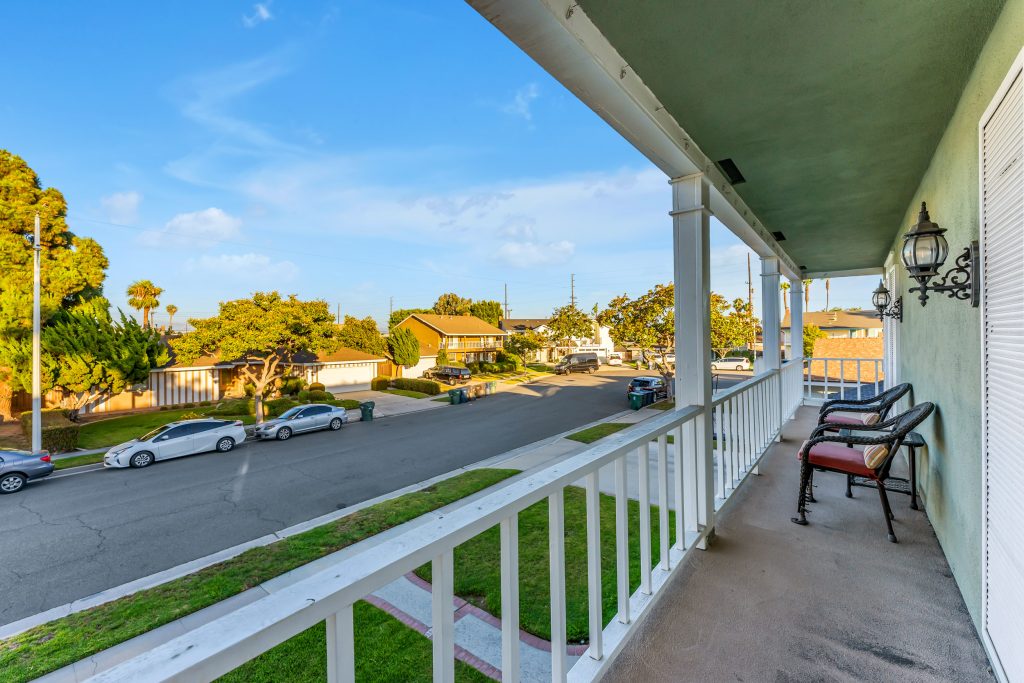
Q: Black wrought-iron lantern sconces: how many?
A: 2